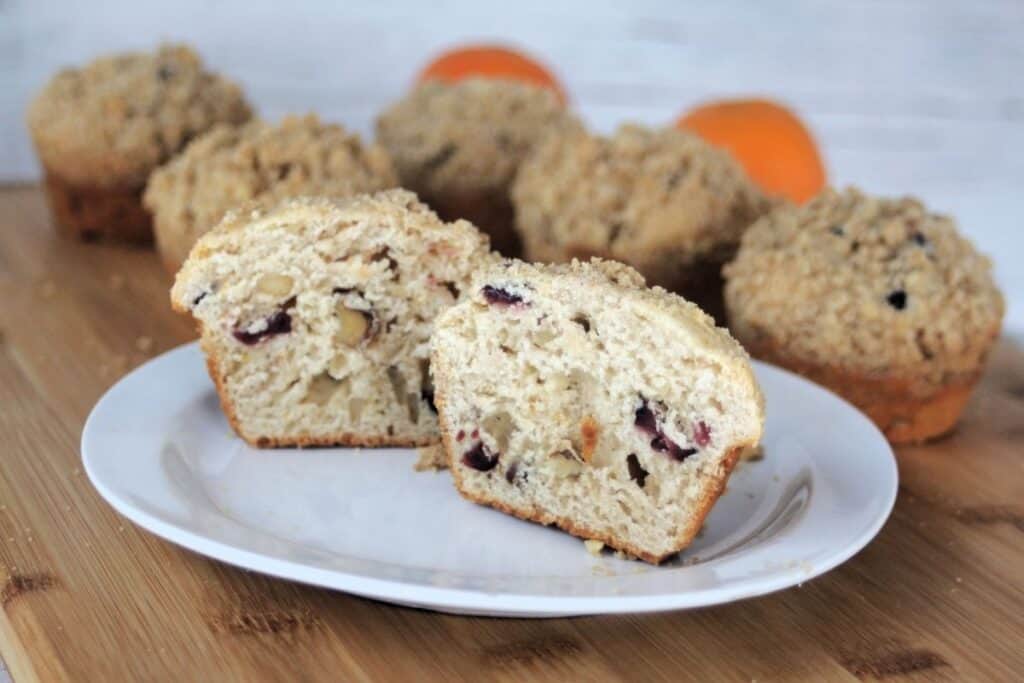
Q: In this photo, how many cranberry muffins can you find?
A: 6